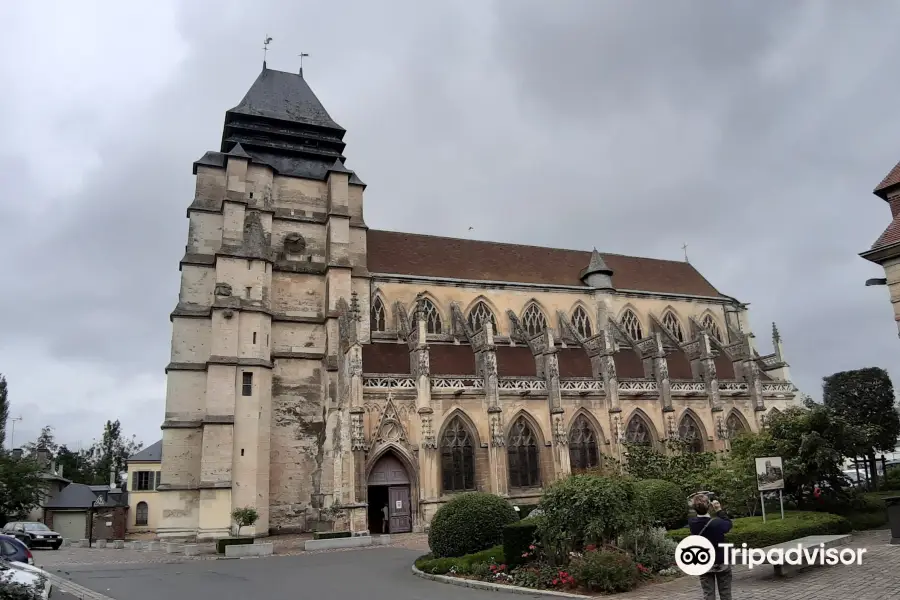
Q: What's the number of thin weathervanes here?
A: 2